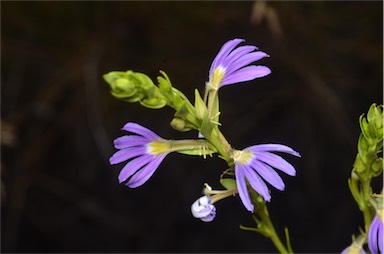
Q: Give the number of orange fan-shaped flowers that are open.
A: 0